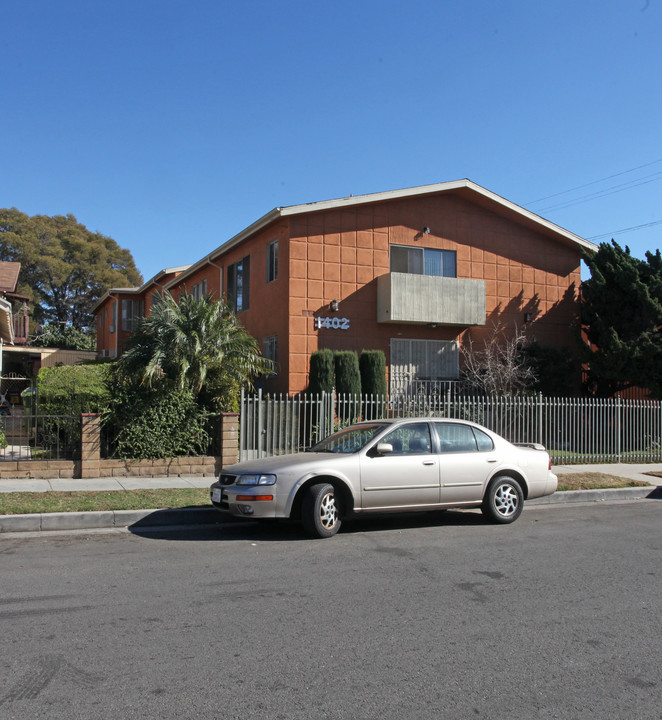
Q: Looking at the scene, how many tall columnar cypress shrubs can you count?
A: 3